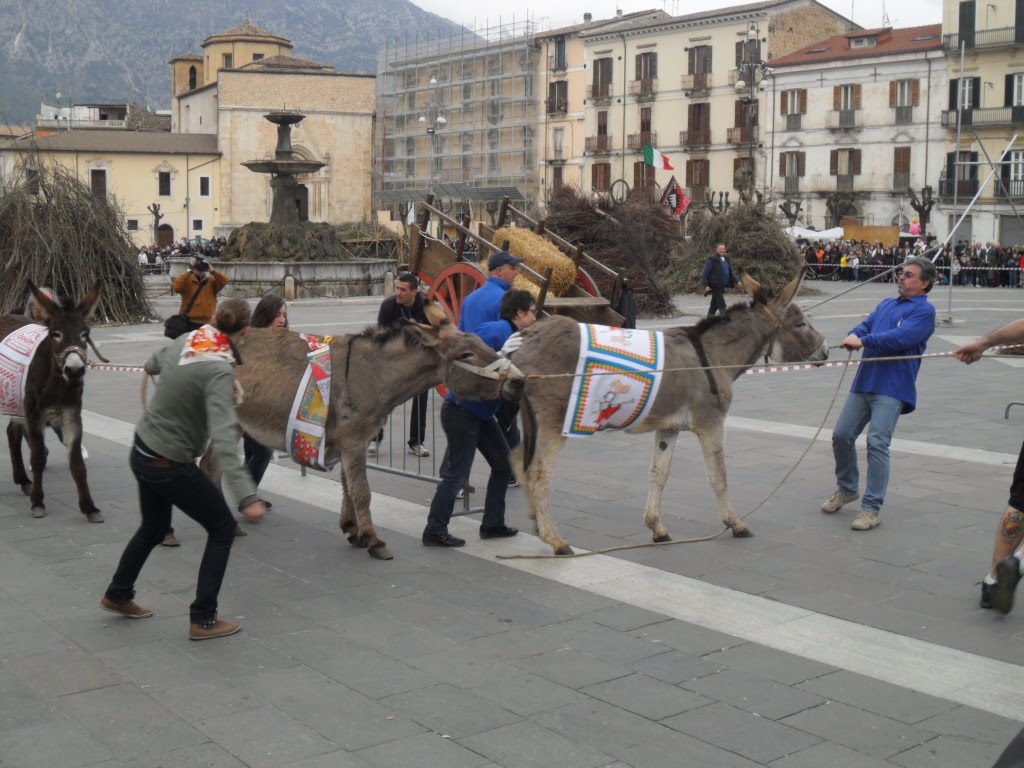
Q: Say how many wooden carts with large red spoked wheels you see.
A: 1